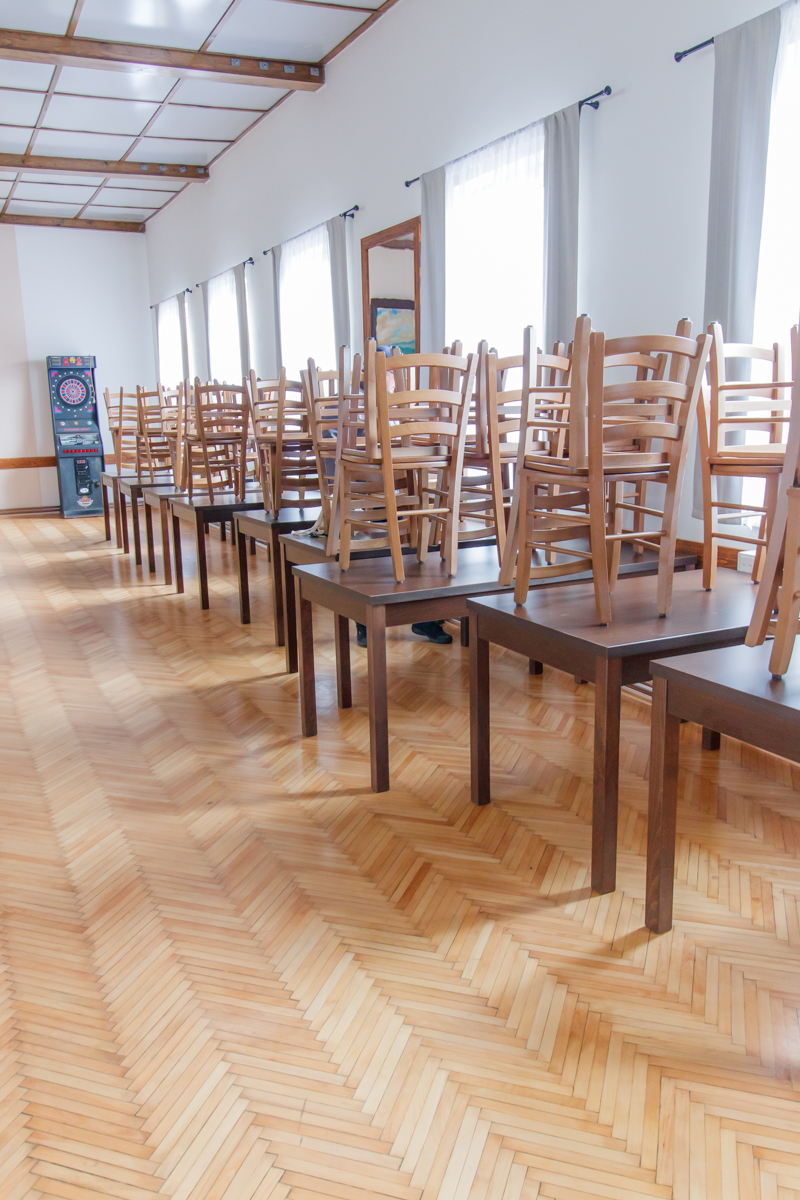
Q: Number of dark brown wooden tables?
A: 9